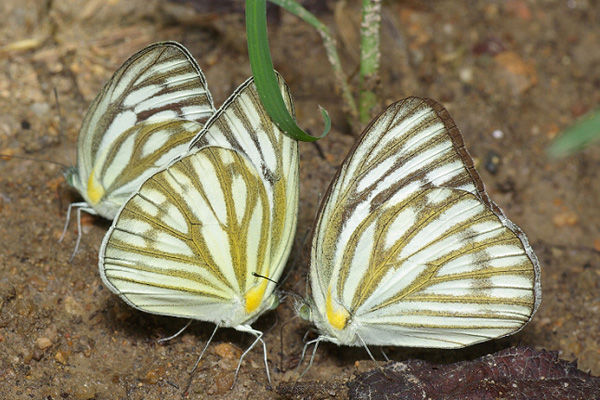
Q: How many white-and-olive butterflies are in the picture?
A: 3